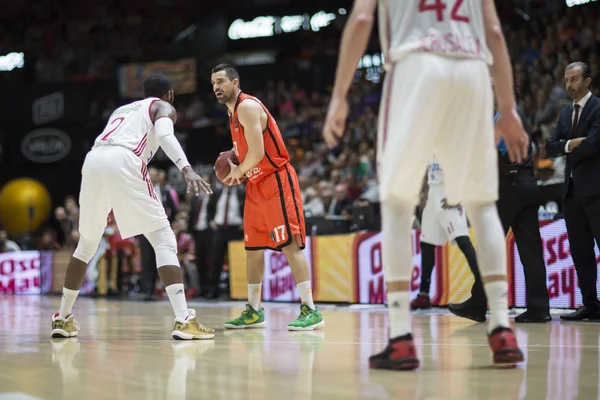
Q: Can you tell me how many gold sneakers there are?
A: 2